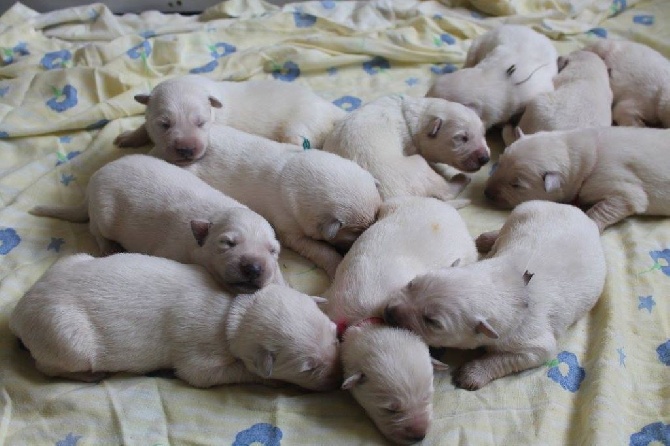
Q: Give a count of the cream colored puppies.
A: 11